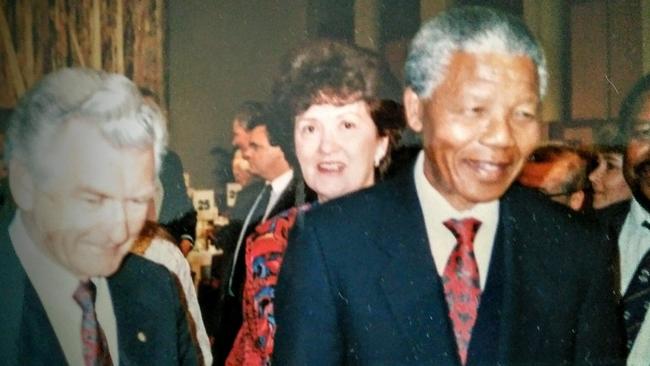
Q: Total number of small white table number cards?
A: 2